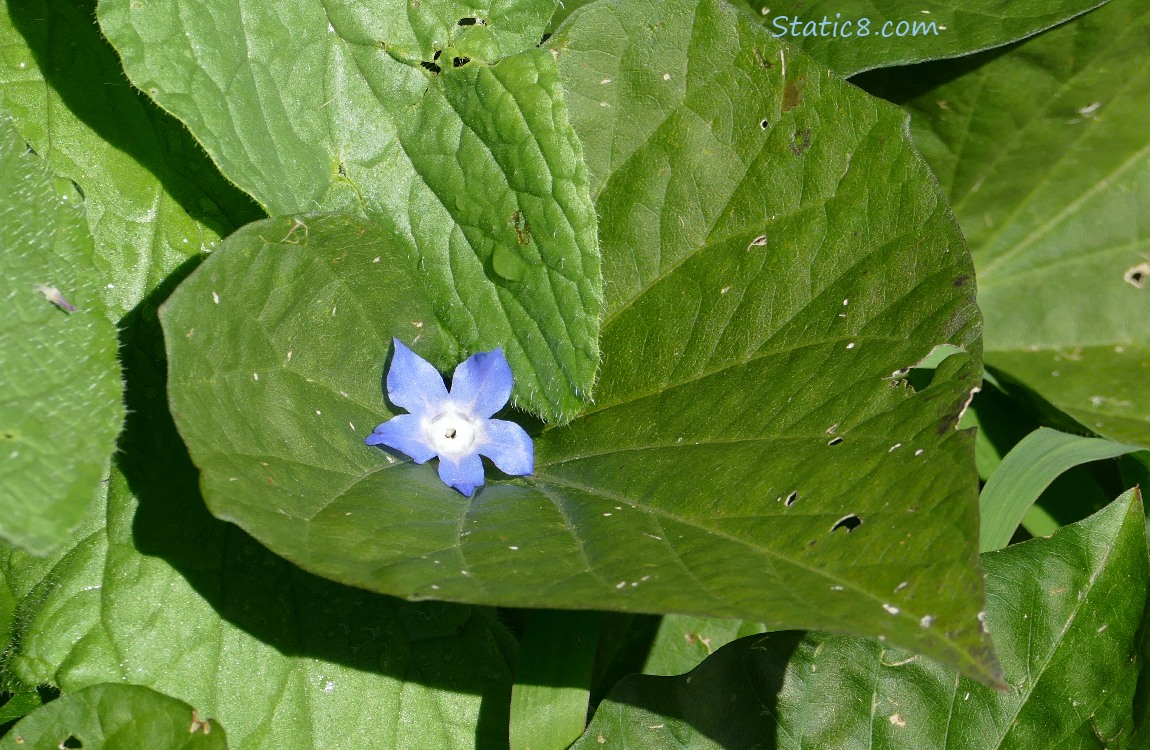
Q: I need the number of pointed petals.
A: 5